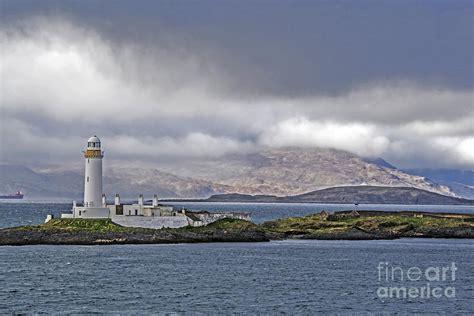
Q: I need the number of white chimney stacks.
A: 4